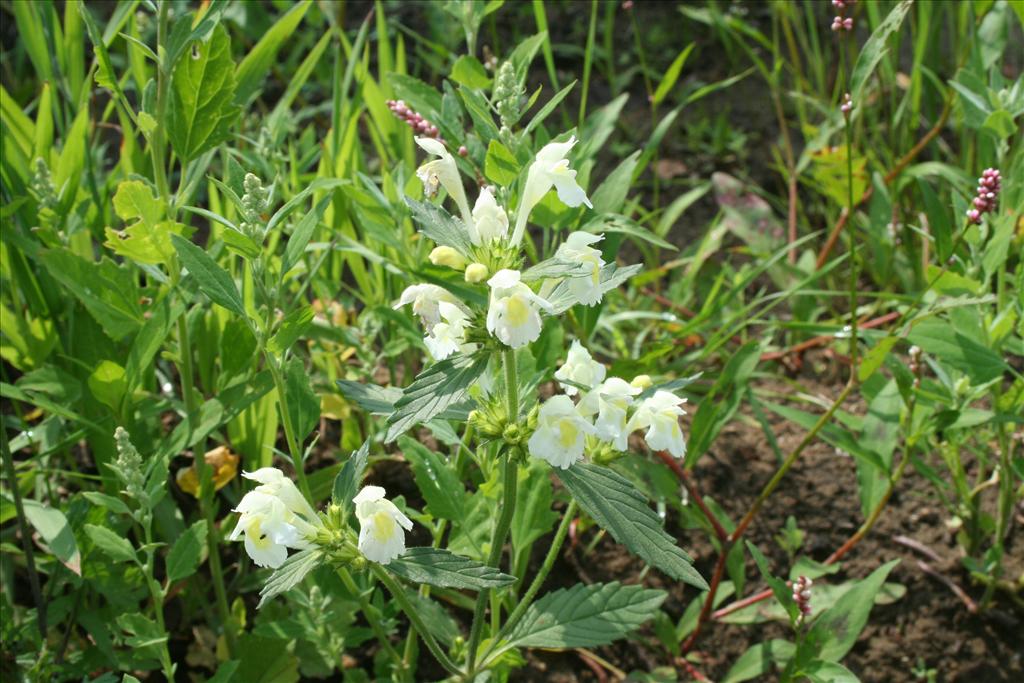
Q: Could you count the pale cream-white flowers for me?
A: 14